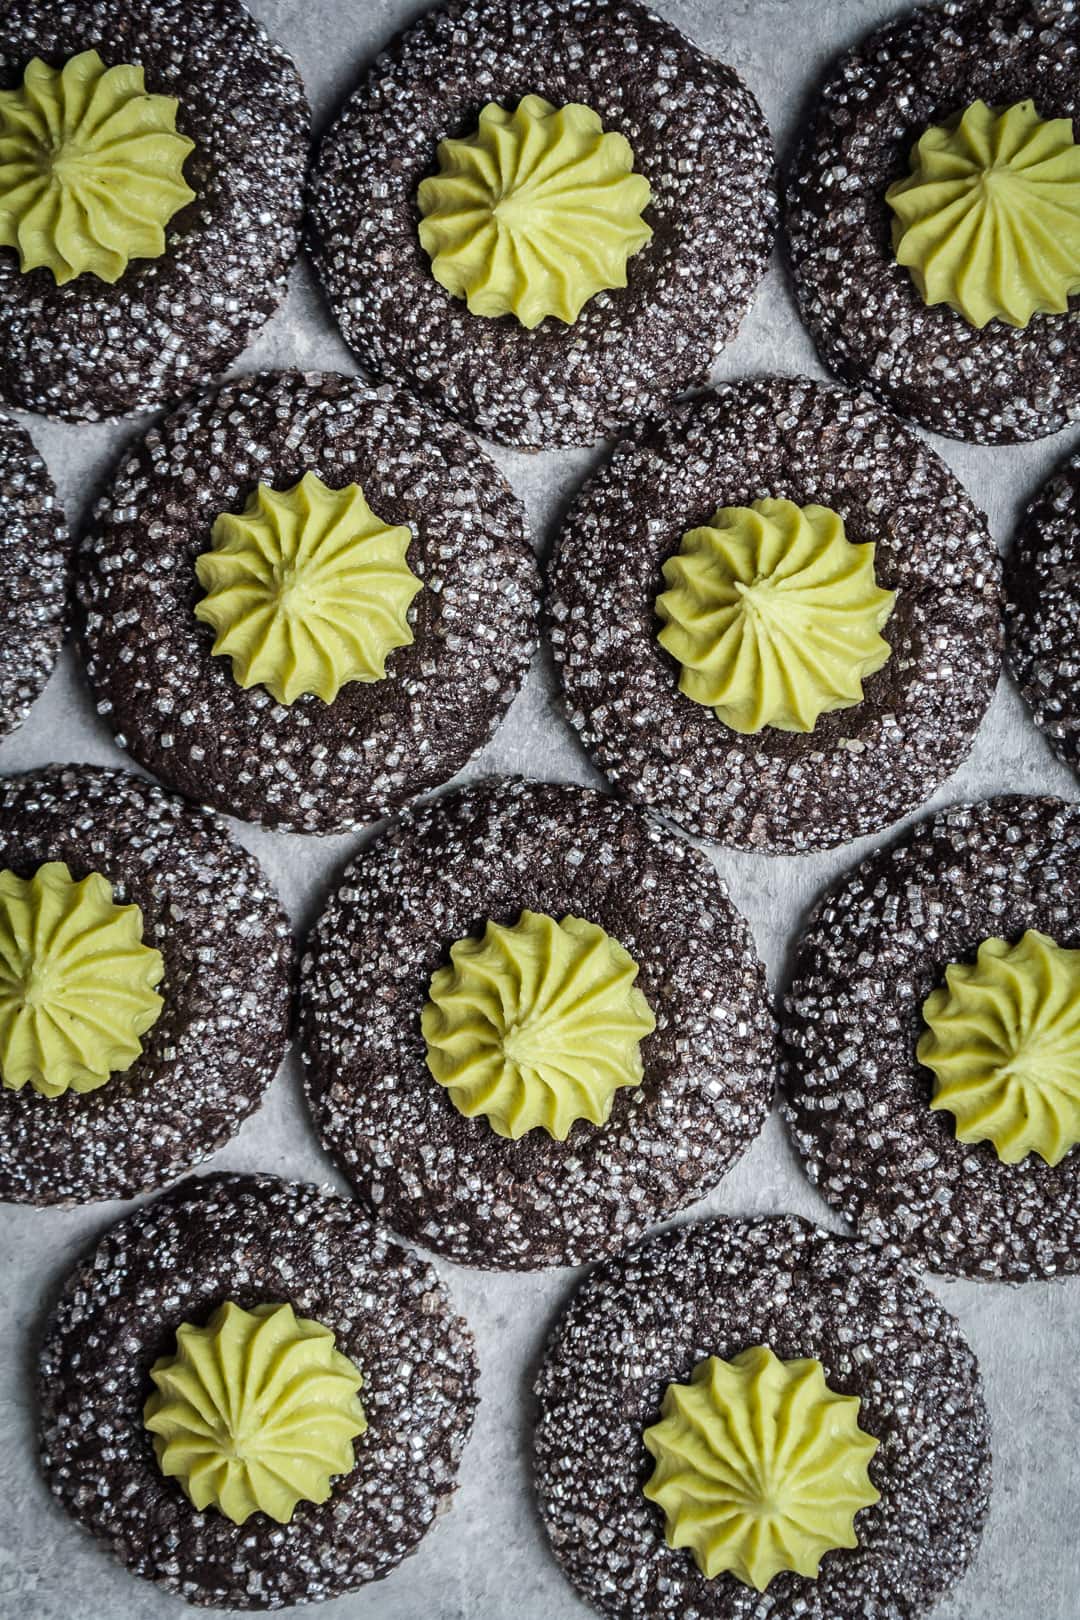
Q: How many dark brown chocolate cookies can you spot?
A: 12